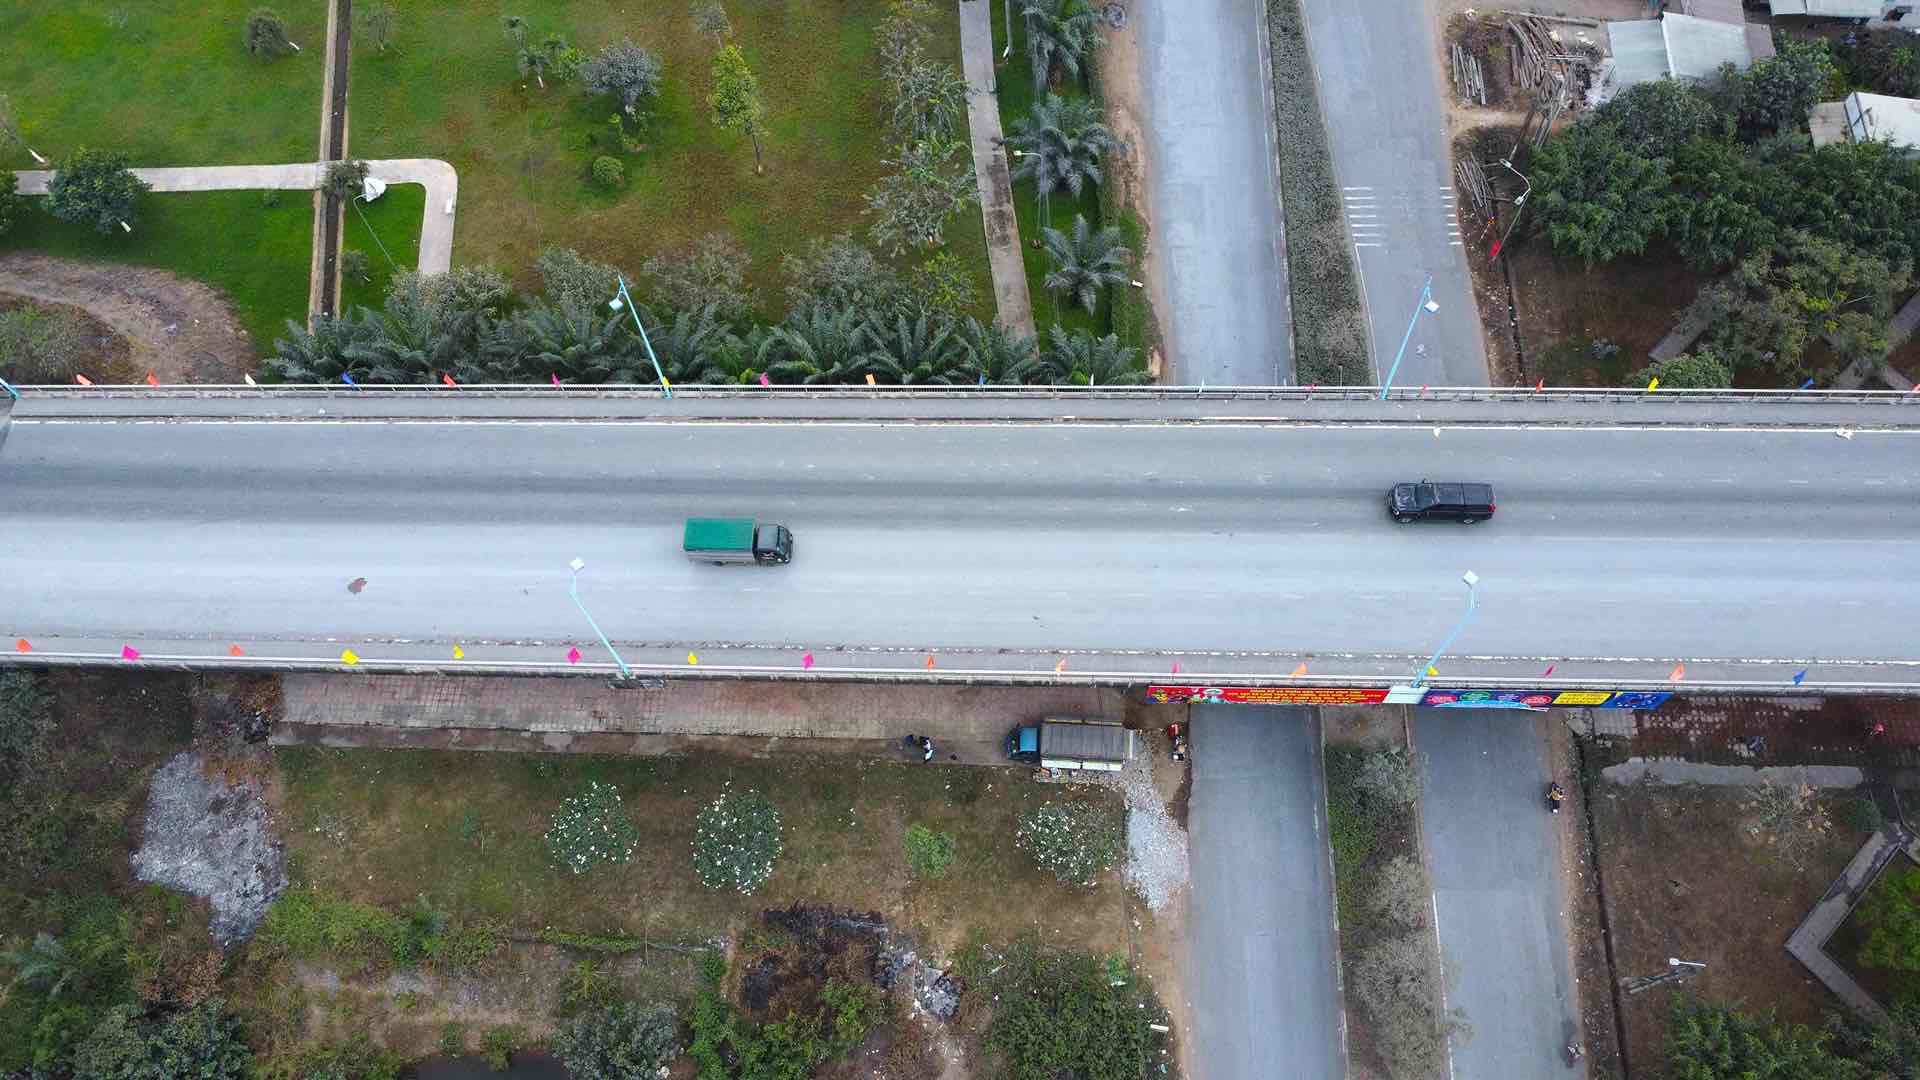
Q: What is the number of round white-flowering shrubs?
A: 3